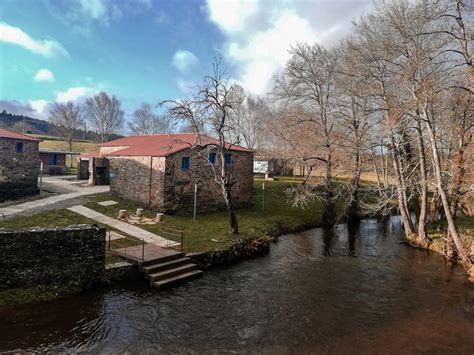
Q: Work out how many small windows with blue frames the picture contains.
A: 4